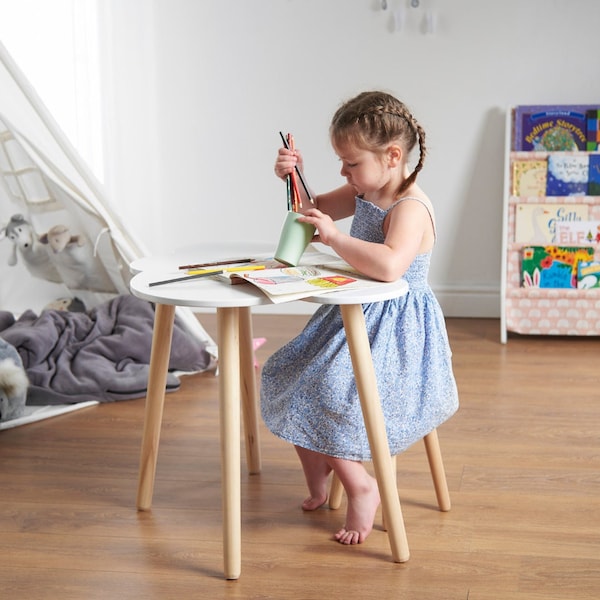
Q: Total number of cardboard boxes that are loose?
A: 0